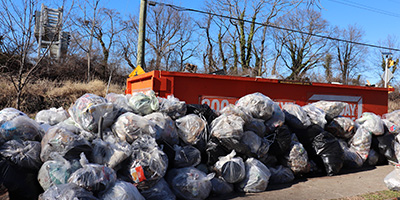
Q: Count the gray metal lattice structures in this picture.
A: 1